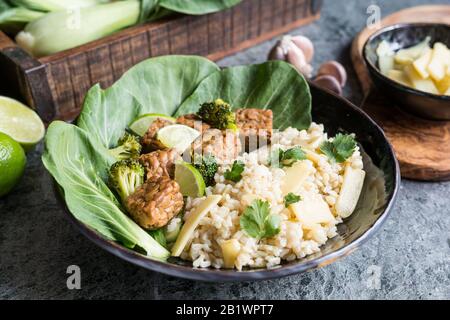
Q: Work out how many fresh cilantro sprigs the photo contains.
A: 5